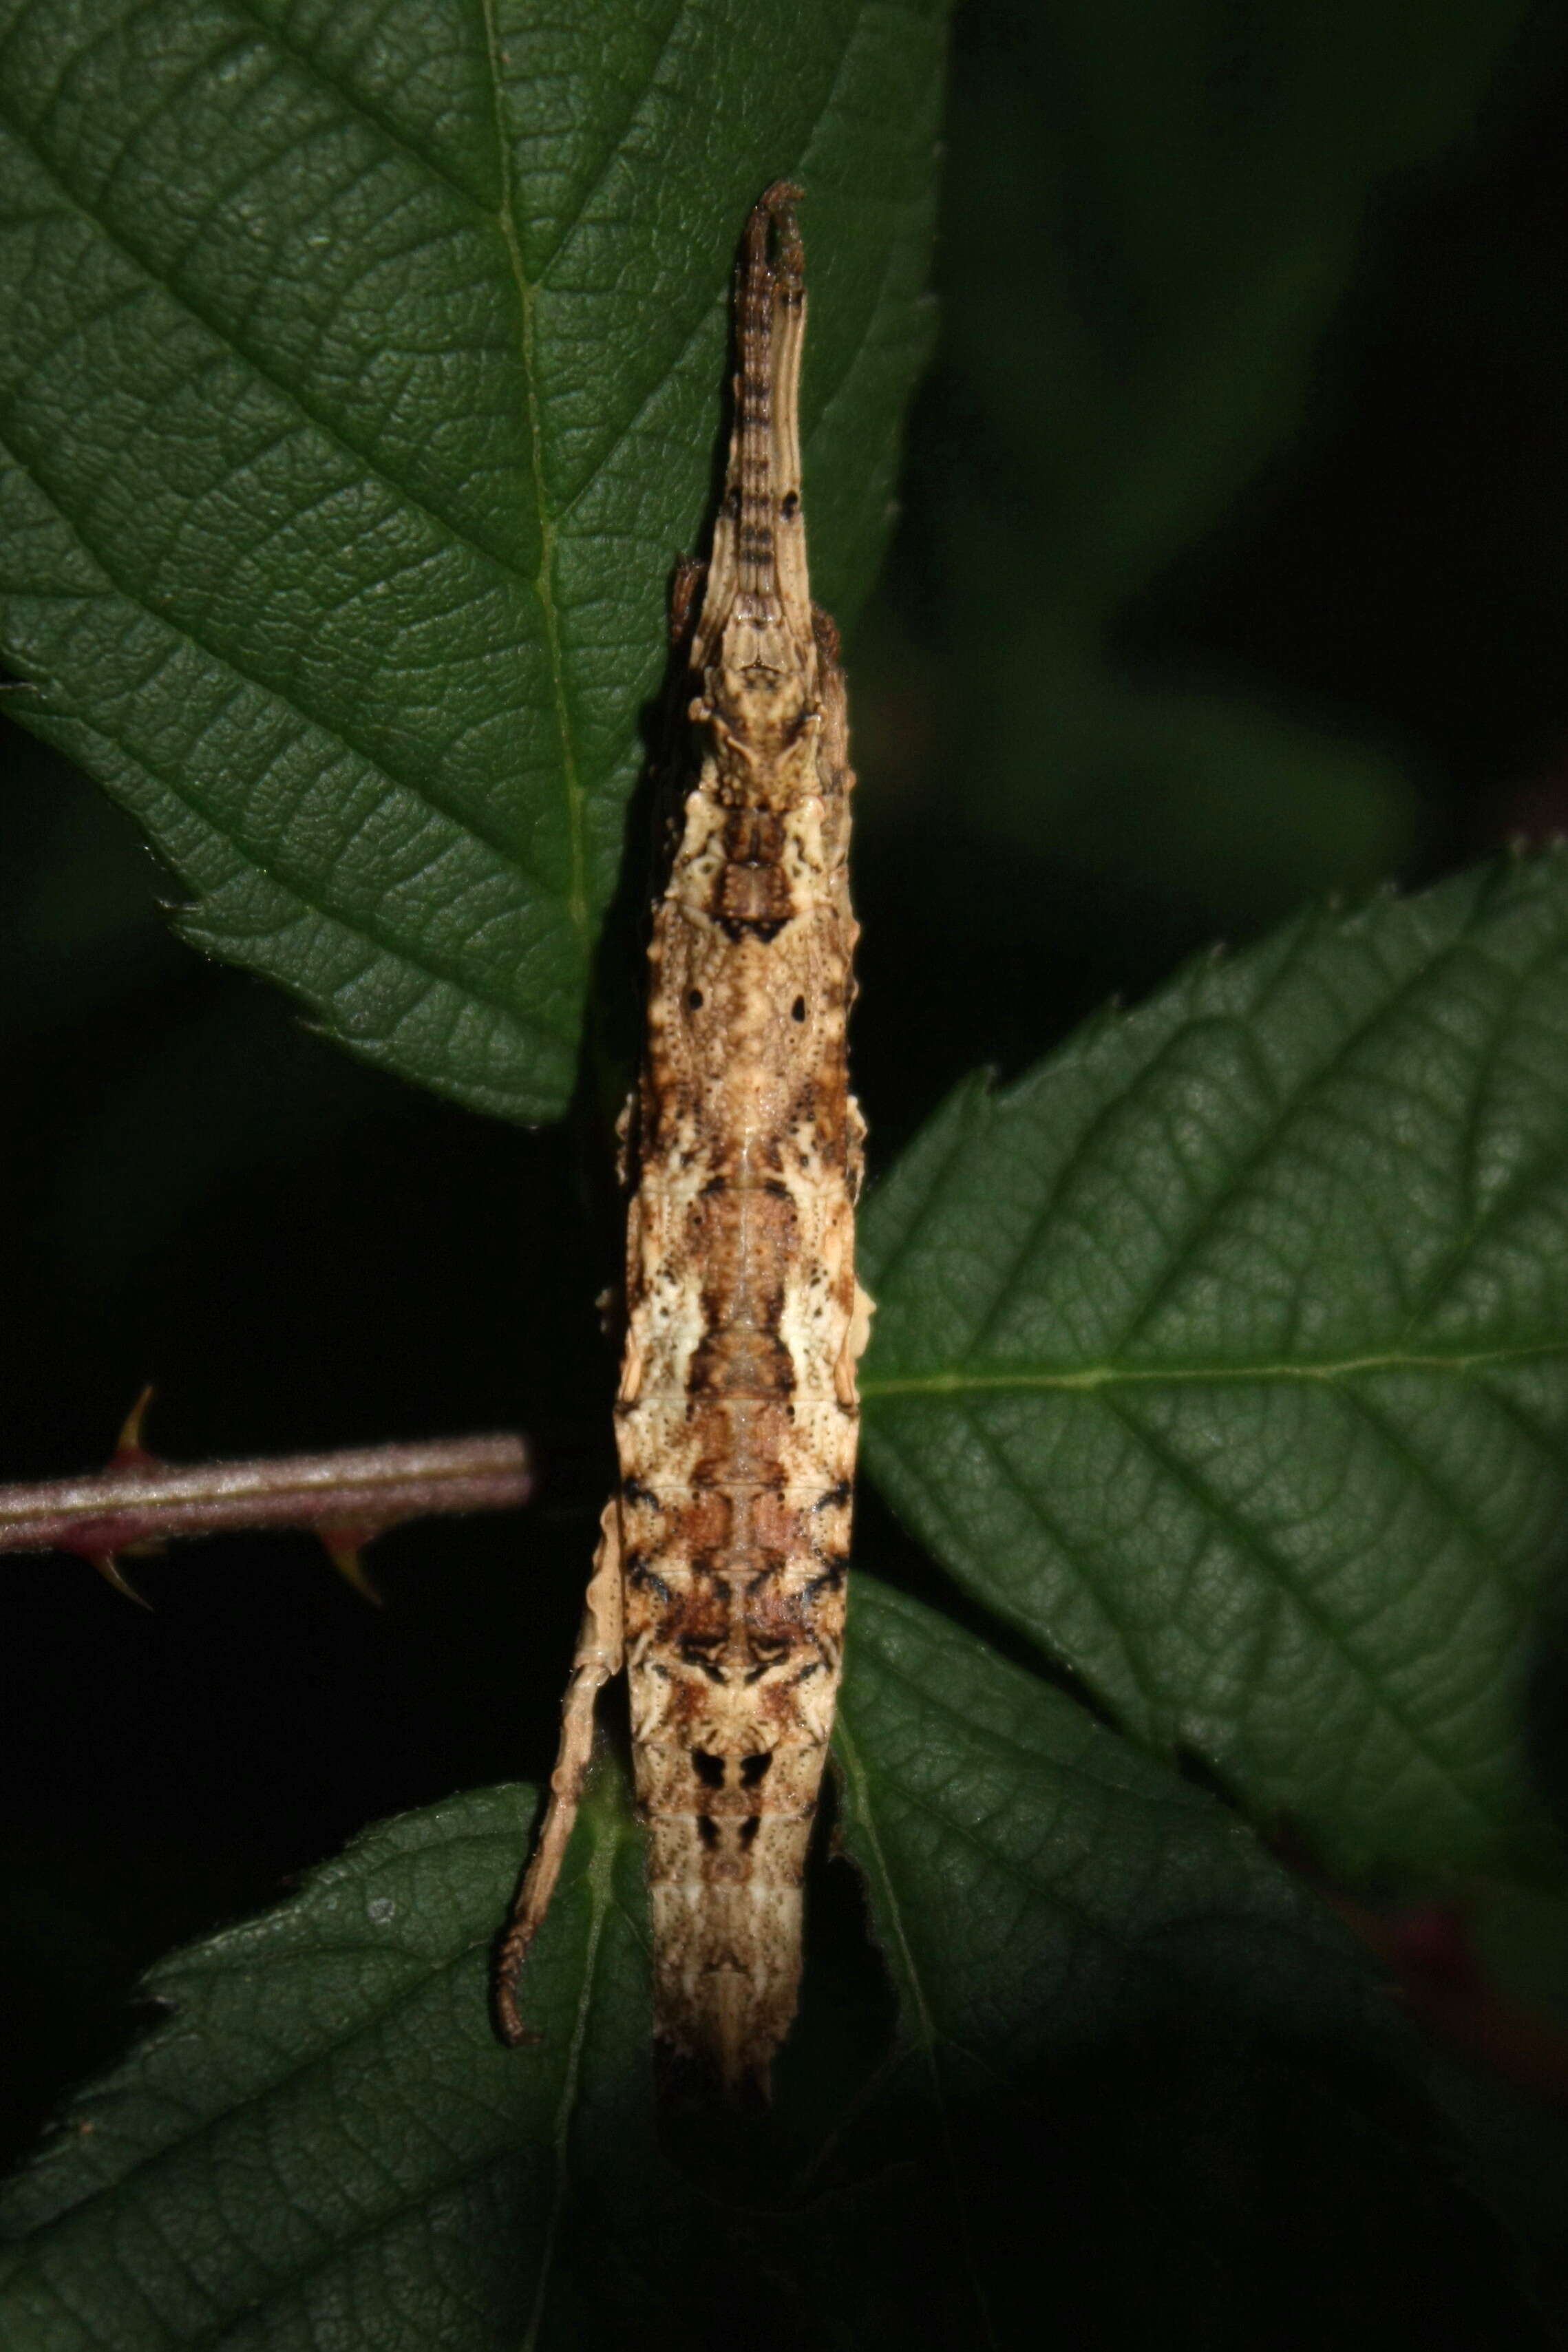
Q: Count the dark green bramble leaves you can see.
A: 4